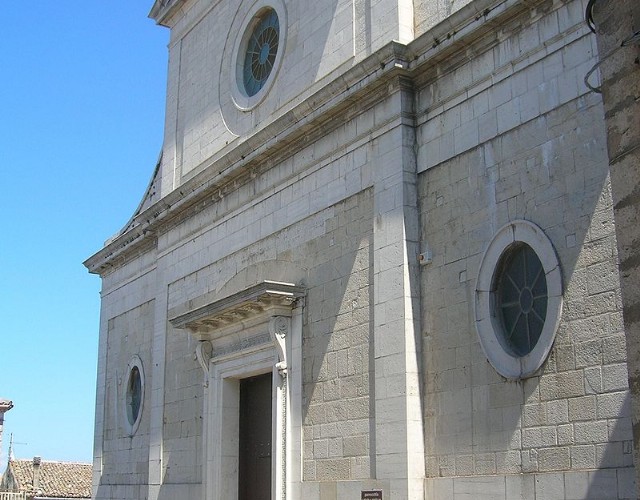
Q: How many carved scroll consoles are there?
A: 2